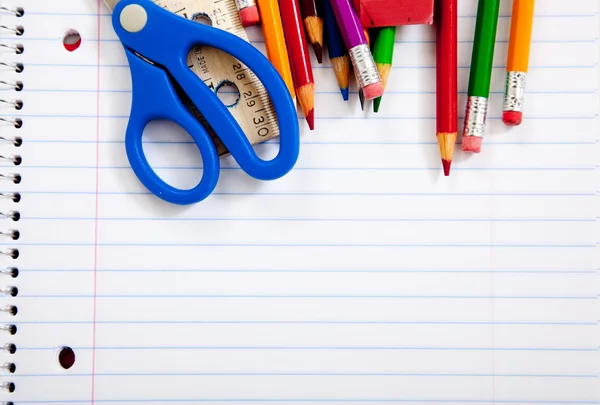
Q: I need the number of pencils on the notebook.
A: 11